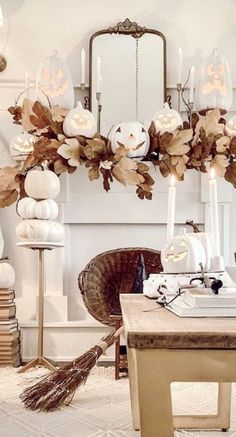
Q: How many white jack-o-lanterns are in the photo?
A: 8